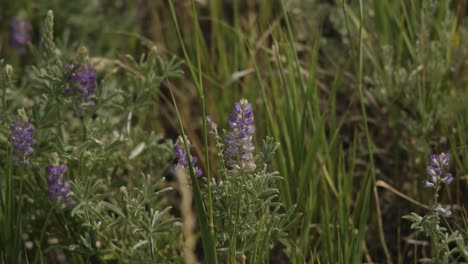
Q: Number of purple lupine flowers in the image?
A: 7